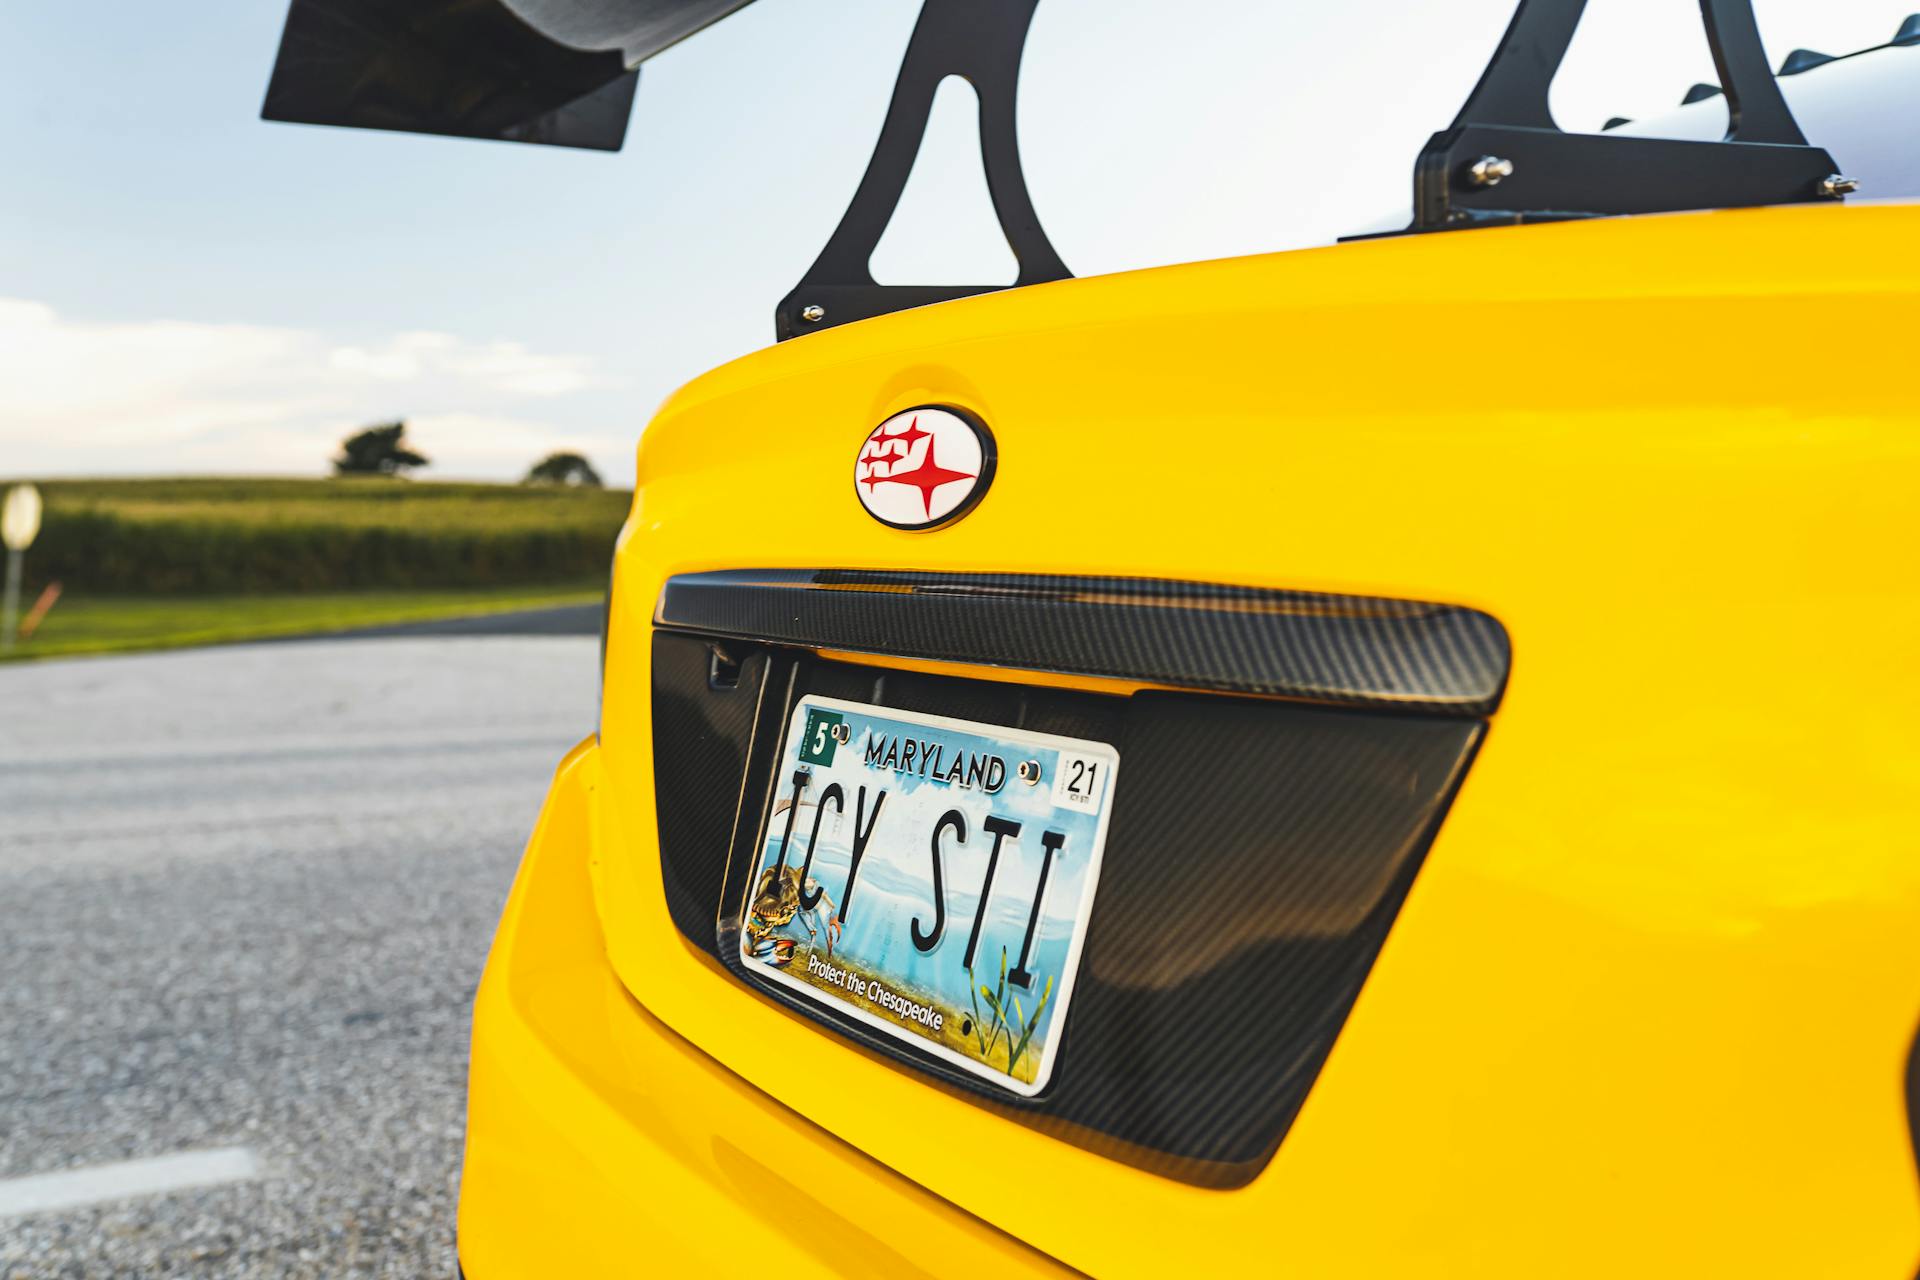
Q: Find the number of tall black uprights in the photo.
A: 2